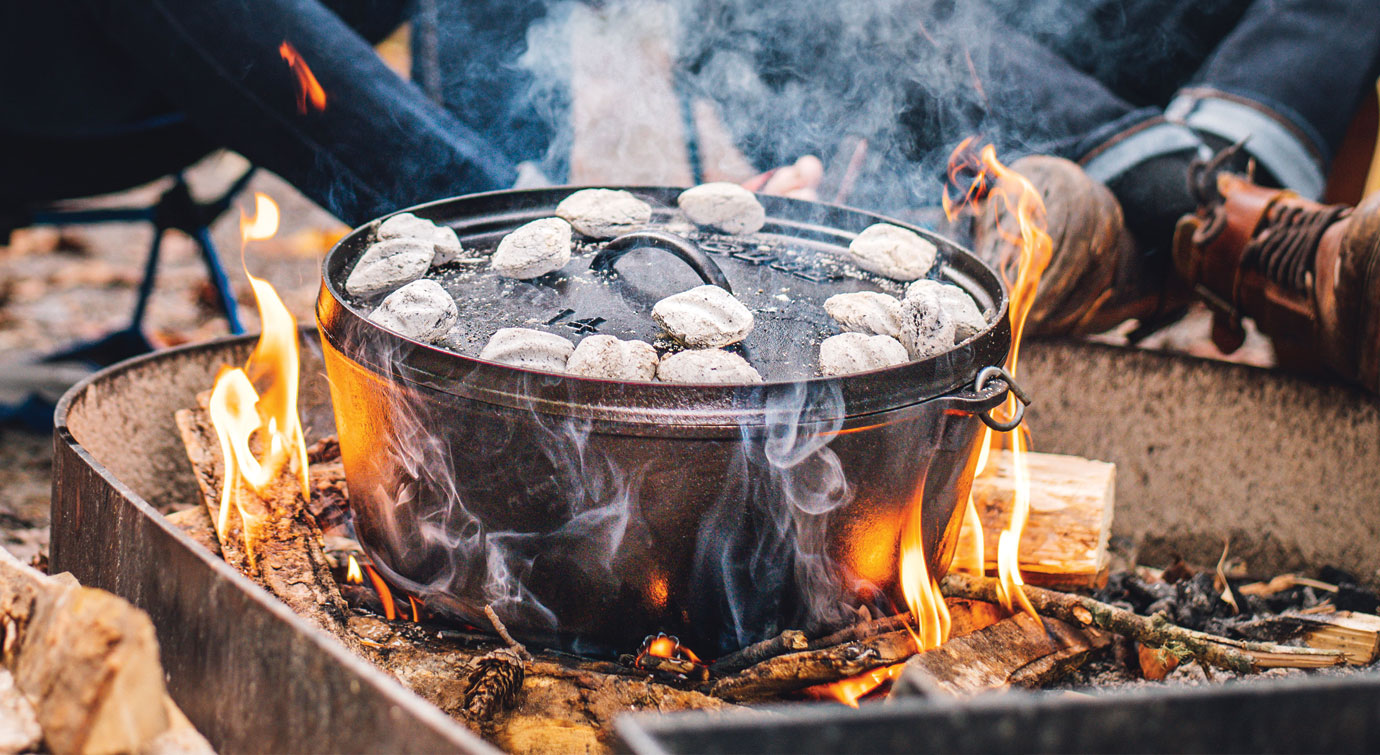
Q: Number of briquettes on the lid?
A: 15